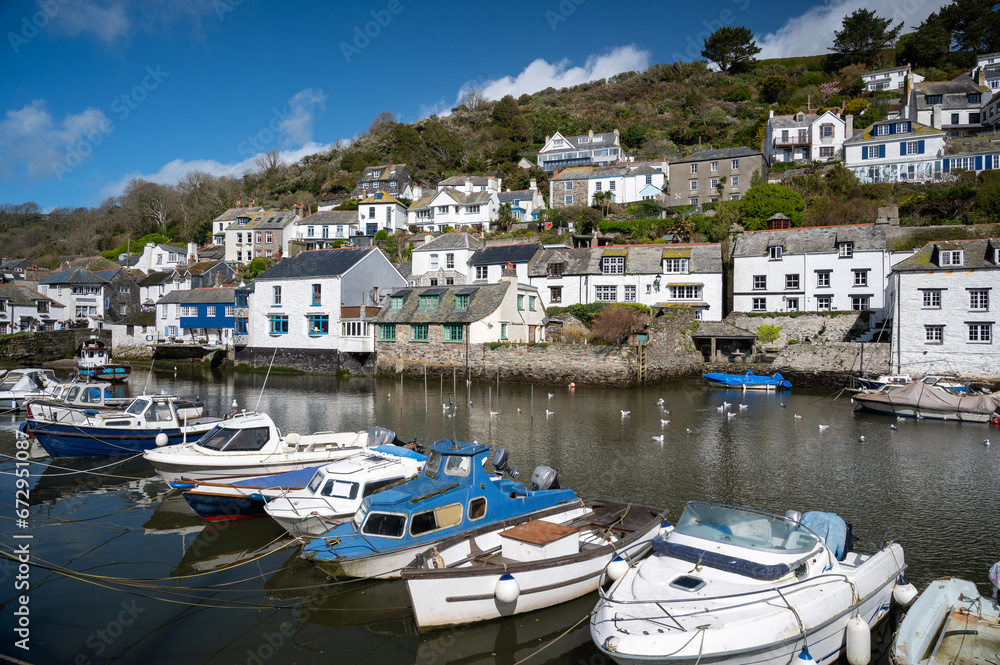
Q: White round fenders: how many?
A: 6